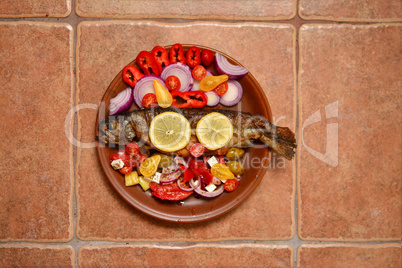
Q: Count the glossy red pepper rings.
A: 6